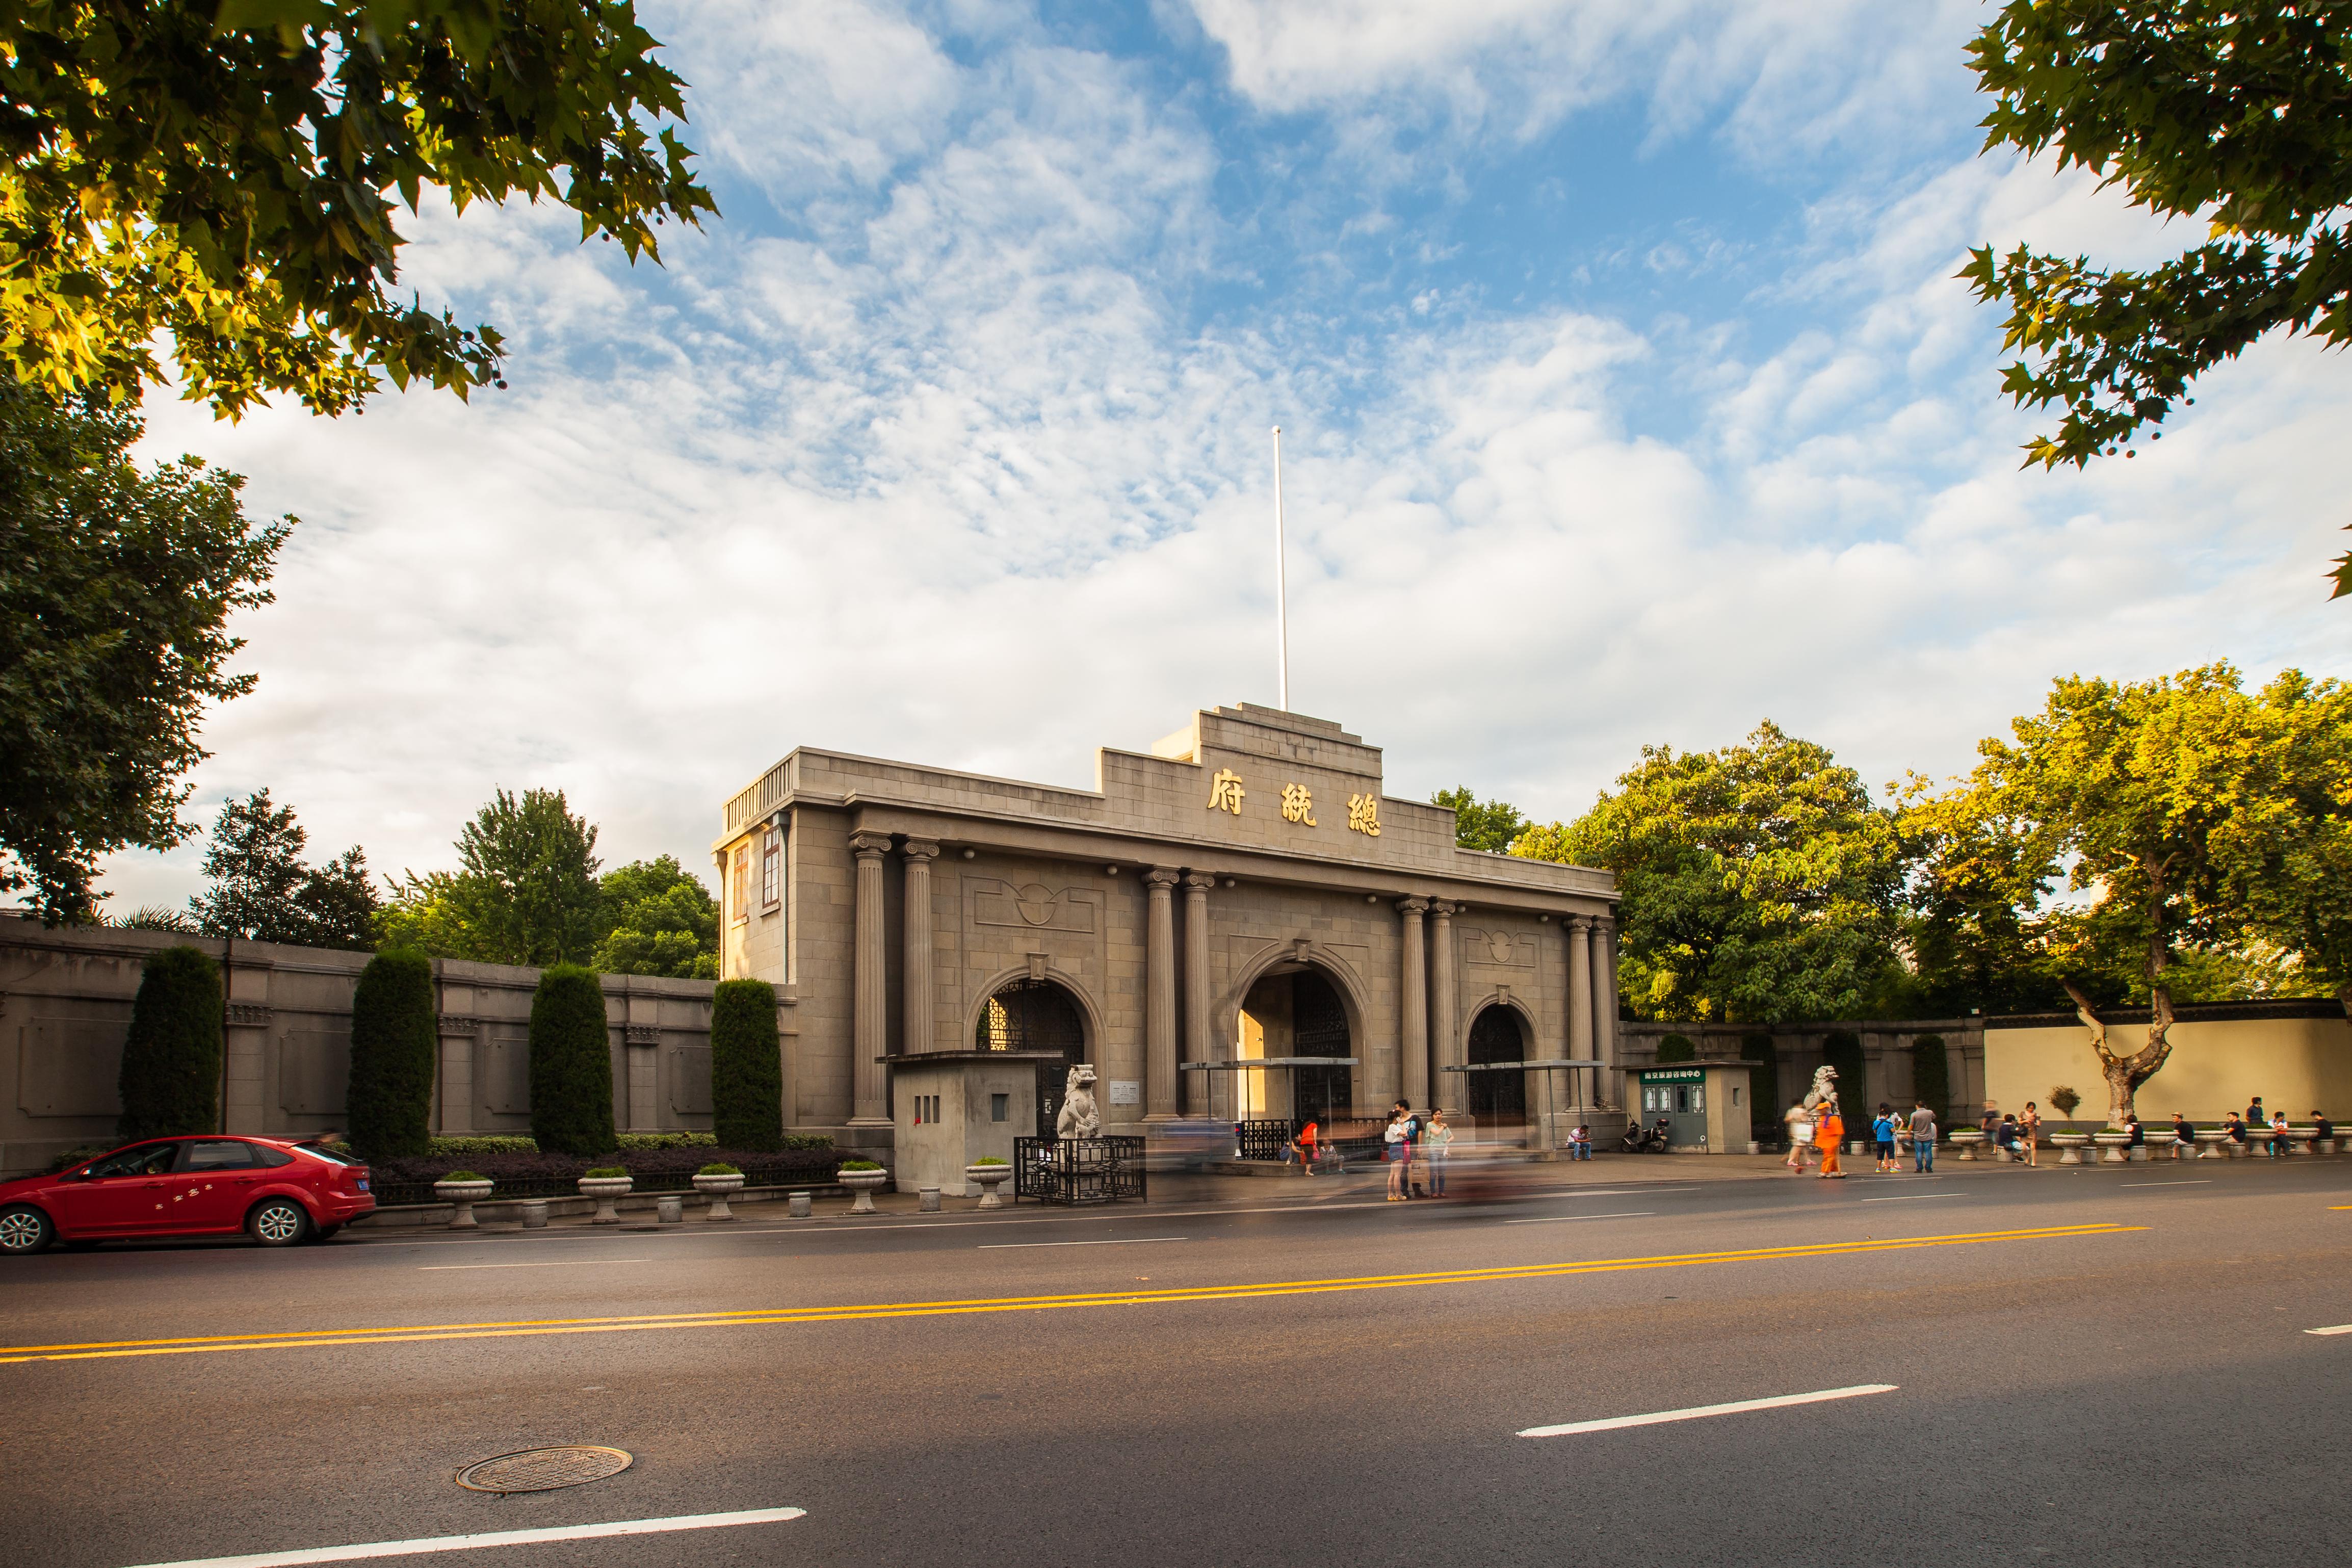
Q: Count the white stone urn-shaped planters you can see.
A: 14